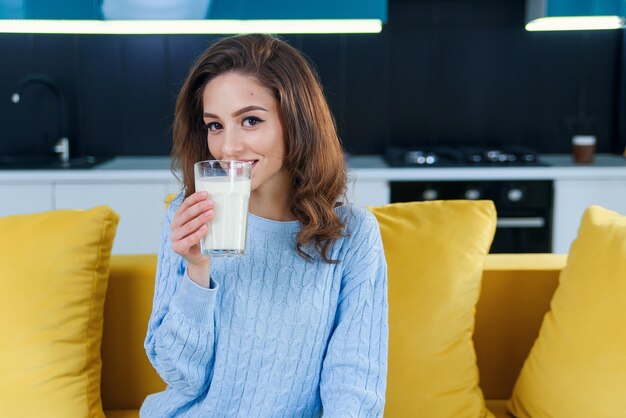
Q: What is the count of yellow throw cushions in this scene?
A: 3